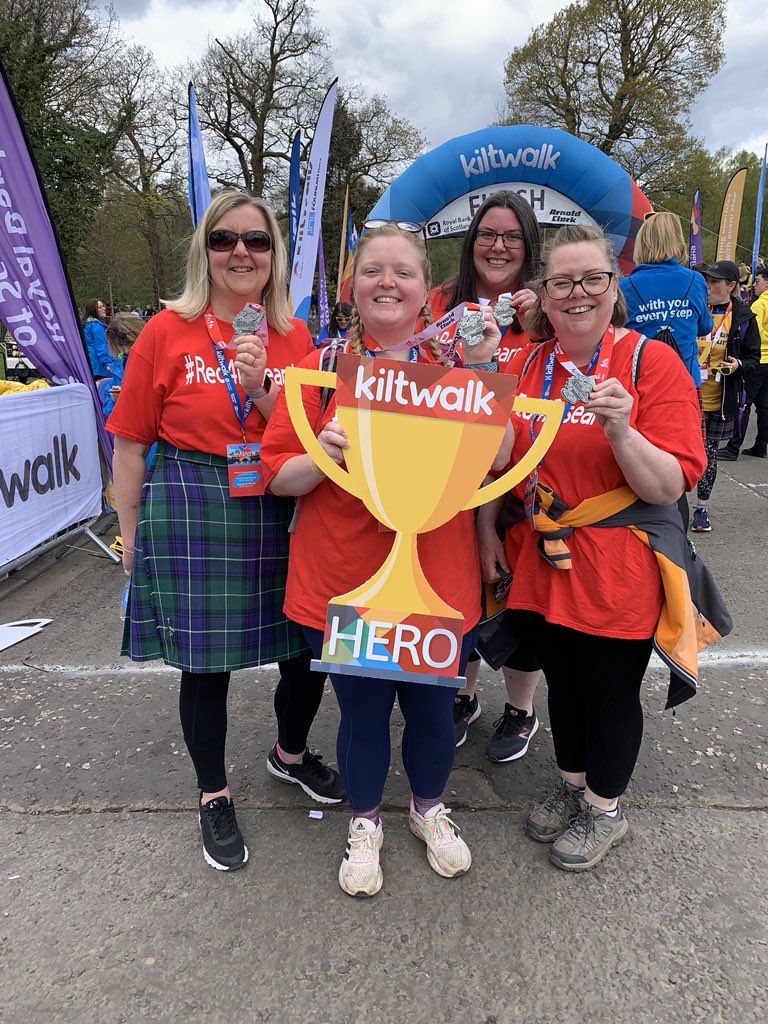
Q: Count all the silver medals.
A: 4